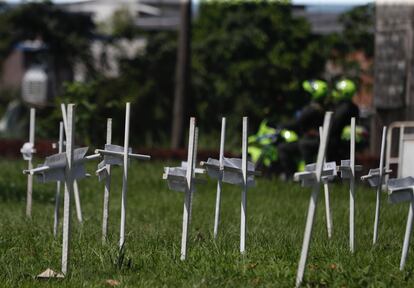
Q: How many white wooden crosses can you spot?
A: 15